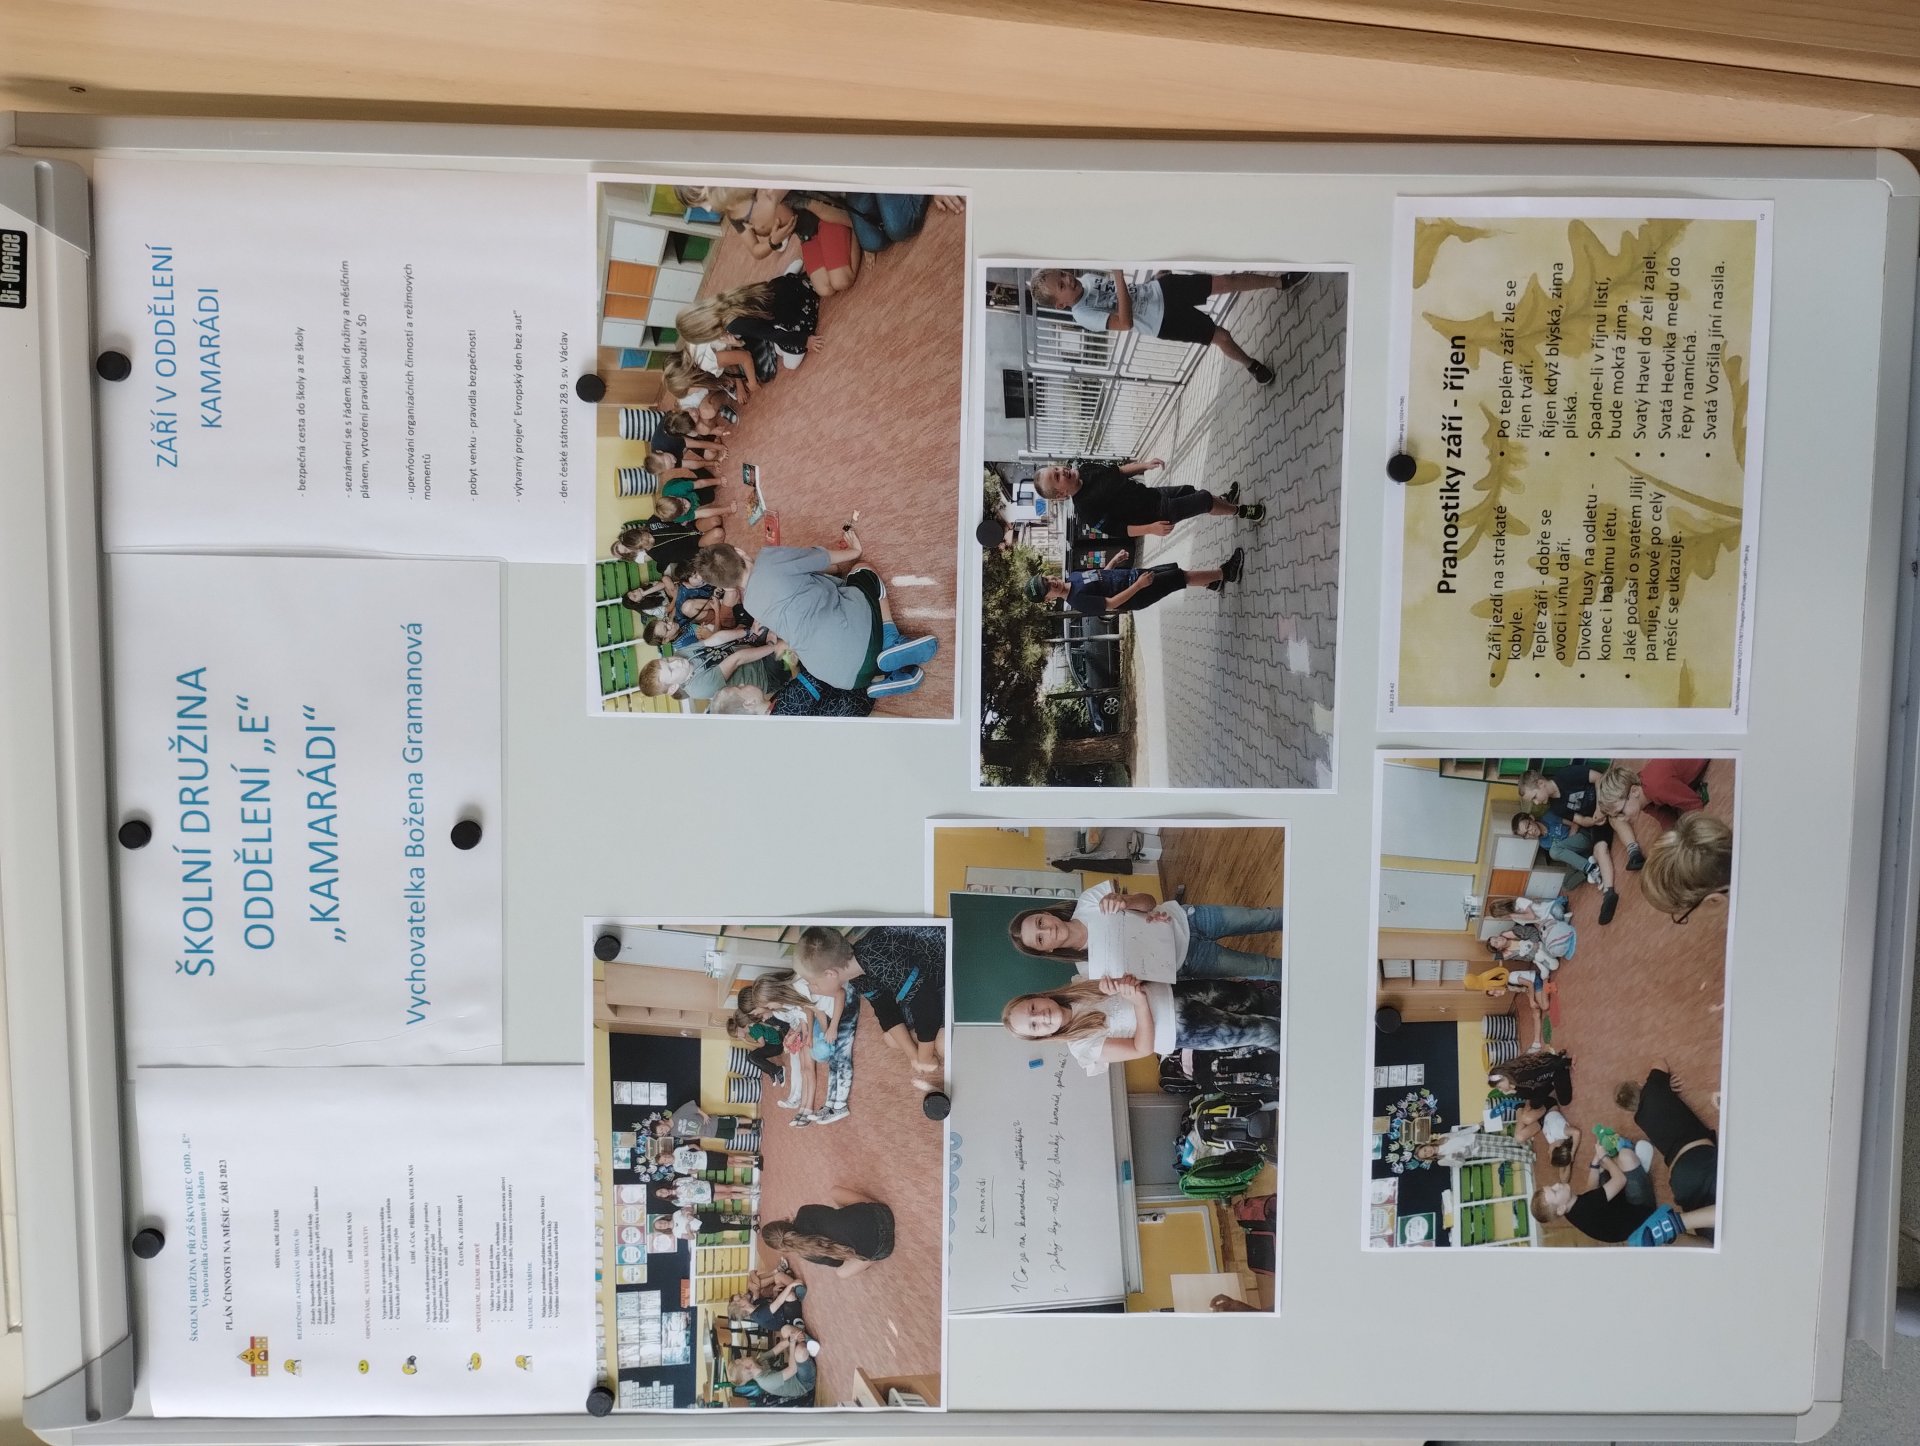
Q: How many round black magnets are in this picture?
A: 11